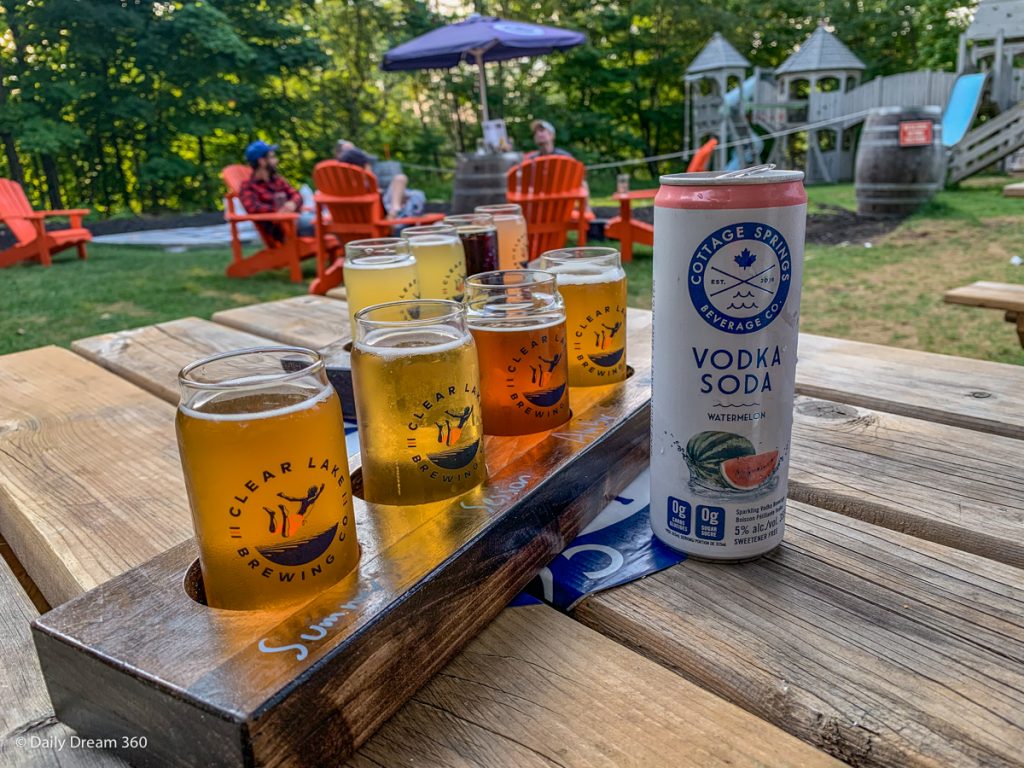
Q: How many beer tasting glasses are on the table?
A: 8